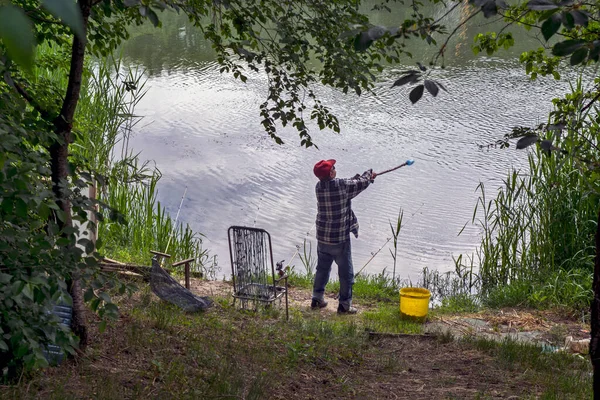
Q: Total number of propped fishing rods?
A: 4